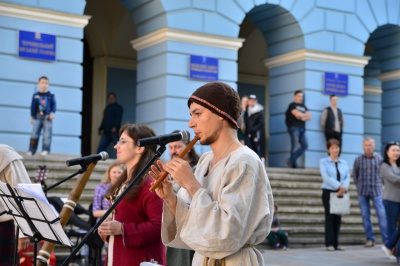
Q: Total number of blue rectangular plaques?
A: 3